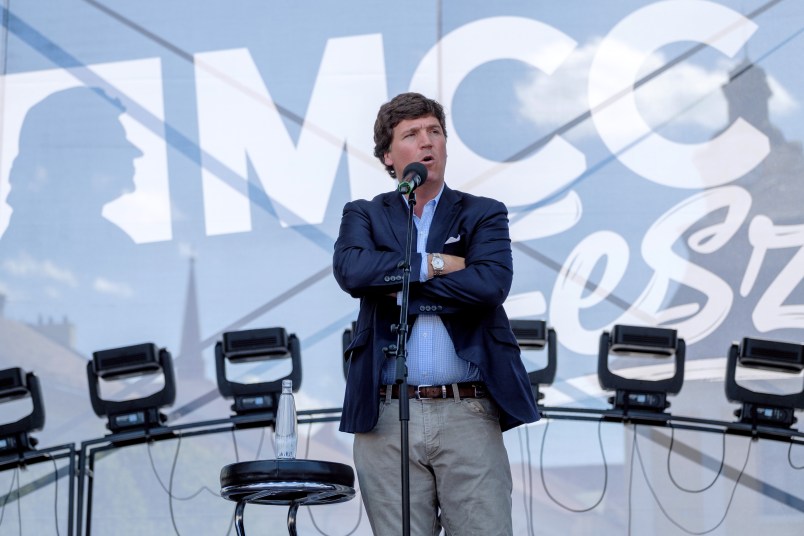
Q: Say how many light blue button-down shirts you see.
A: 1